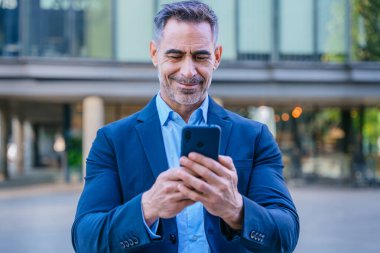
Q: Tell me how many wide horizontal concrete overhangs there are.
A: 1